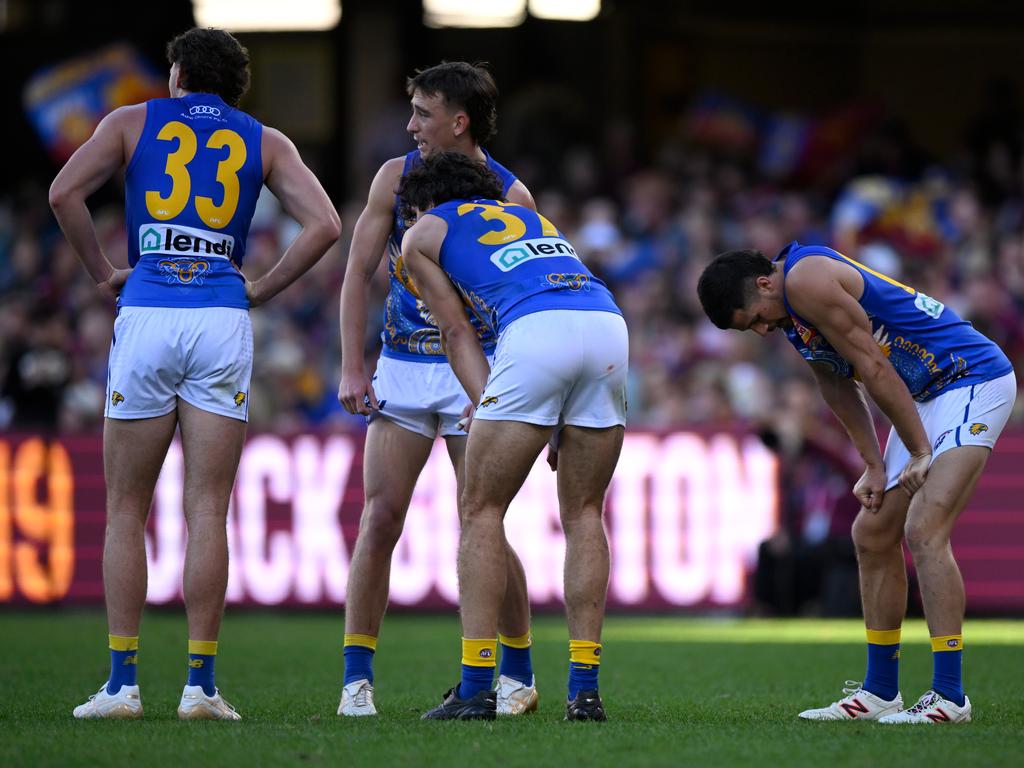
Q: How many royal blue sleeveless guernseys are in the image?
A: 4